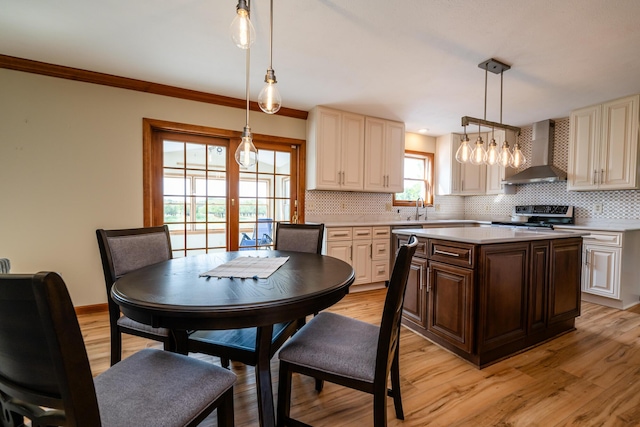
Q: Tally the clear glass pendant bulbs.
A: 8